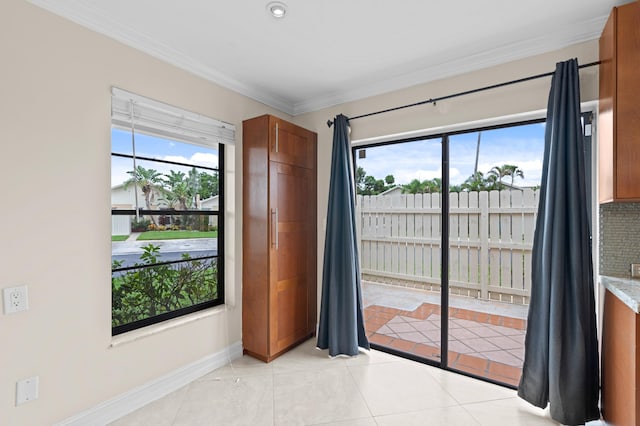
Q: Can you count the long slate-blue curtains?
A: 2